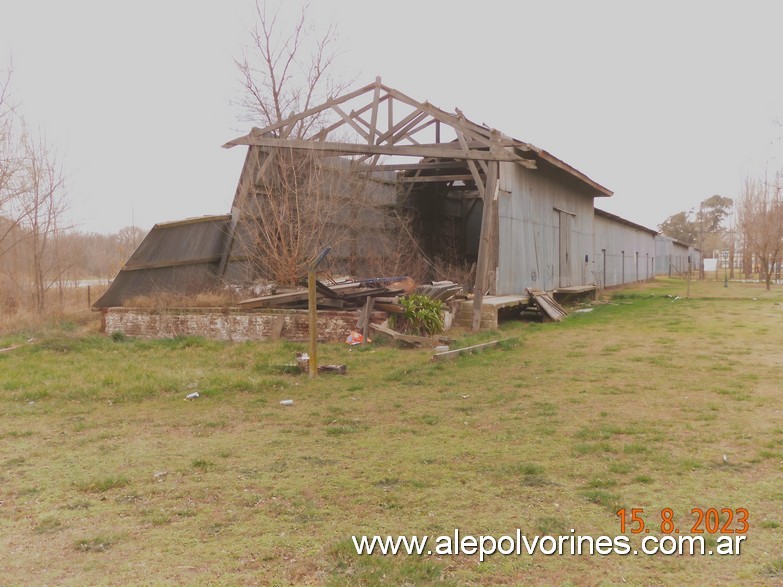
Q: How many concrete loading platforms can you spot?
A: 2